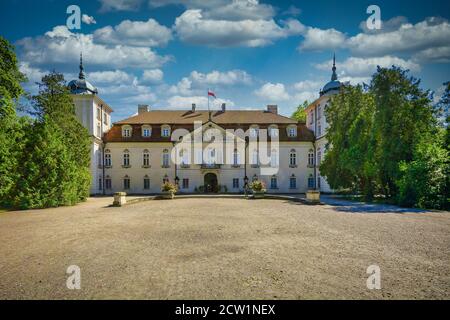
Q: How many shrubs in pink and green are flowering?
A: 2